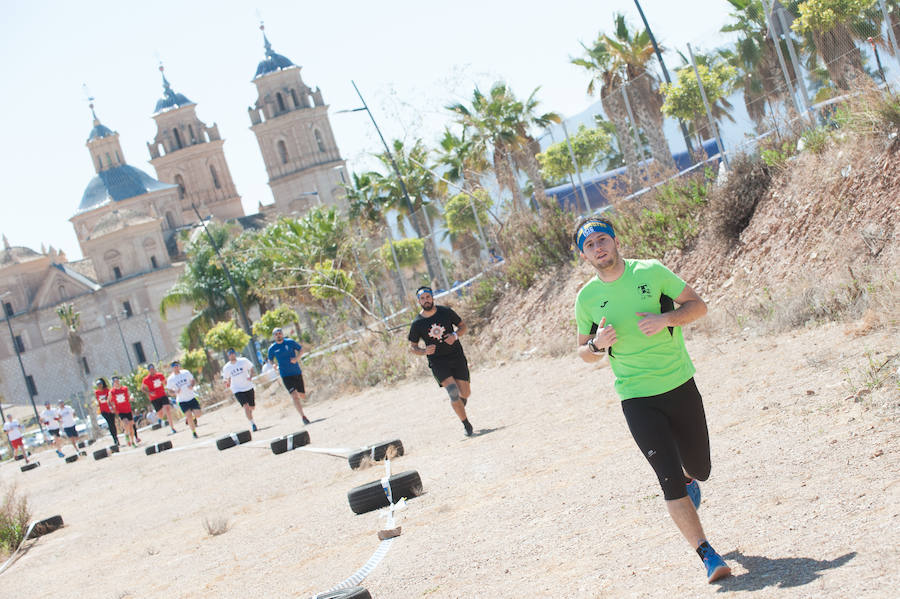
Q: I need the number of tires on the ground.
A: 13